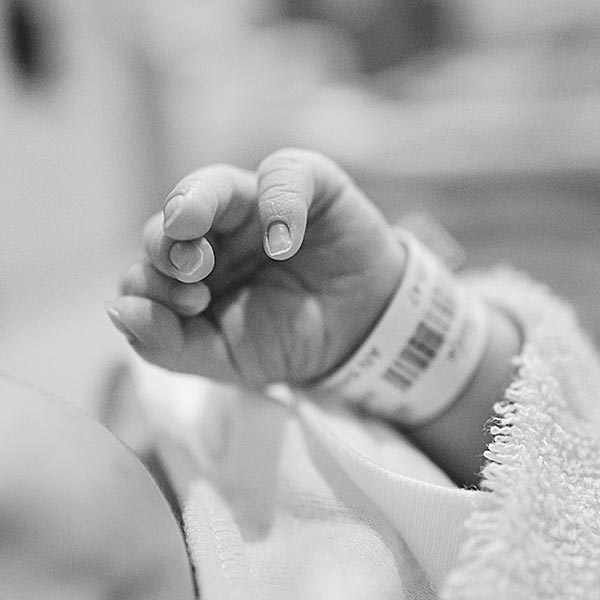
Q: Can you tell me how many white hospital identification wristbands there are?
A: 1